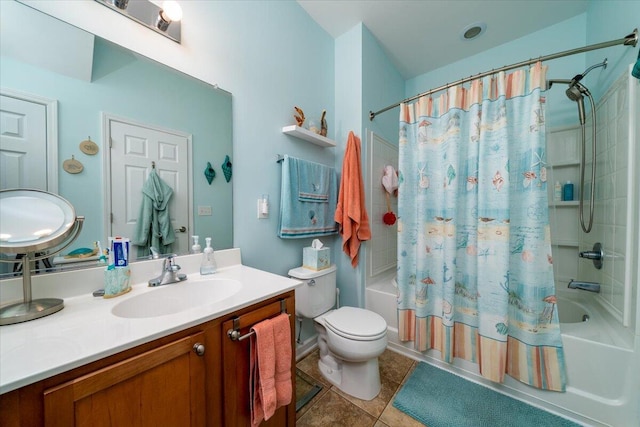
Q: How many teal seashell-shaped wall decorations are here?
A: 2